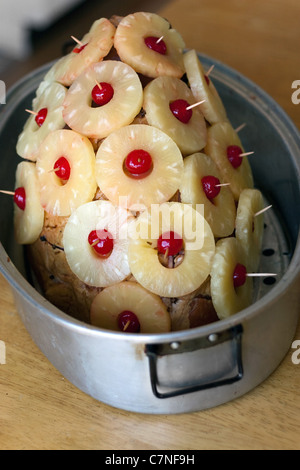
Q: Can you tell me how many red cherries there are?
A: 15